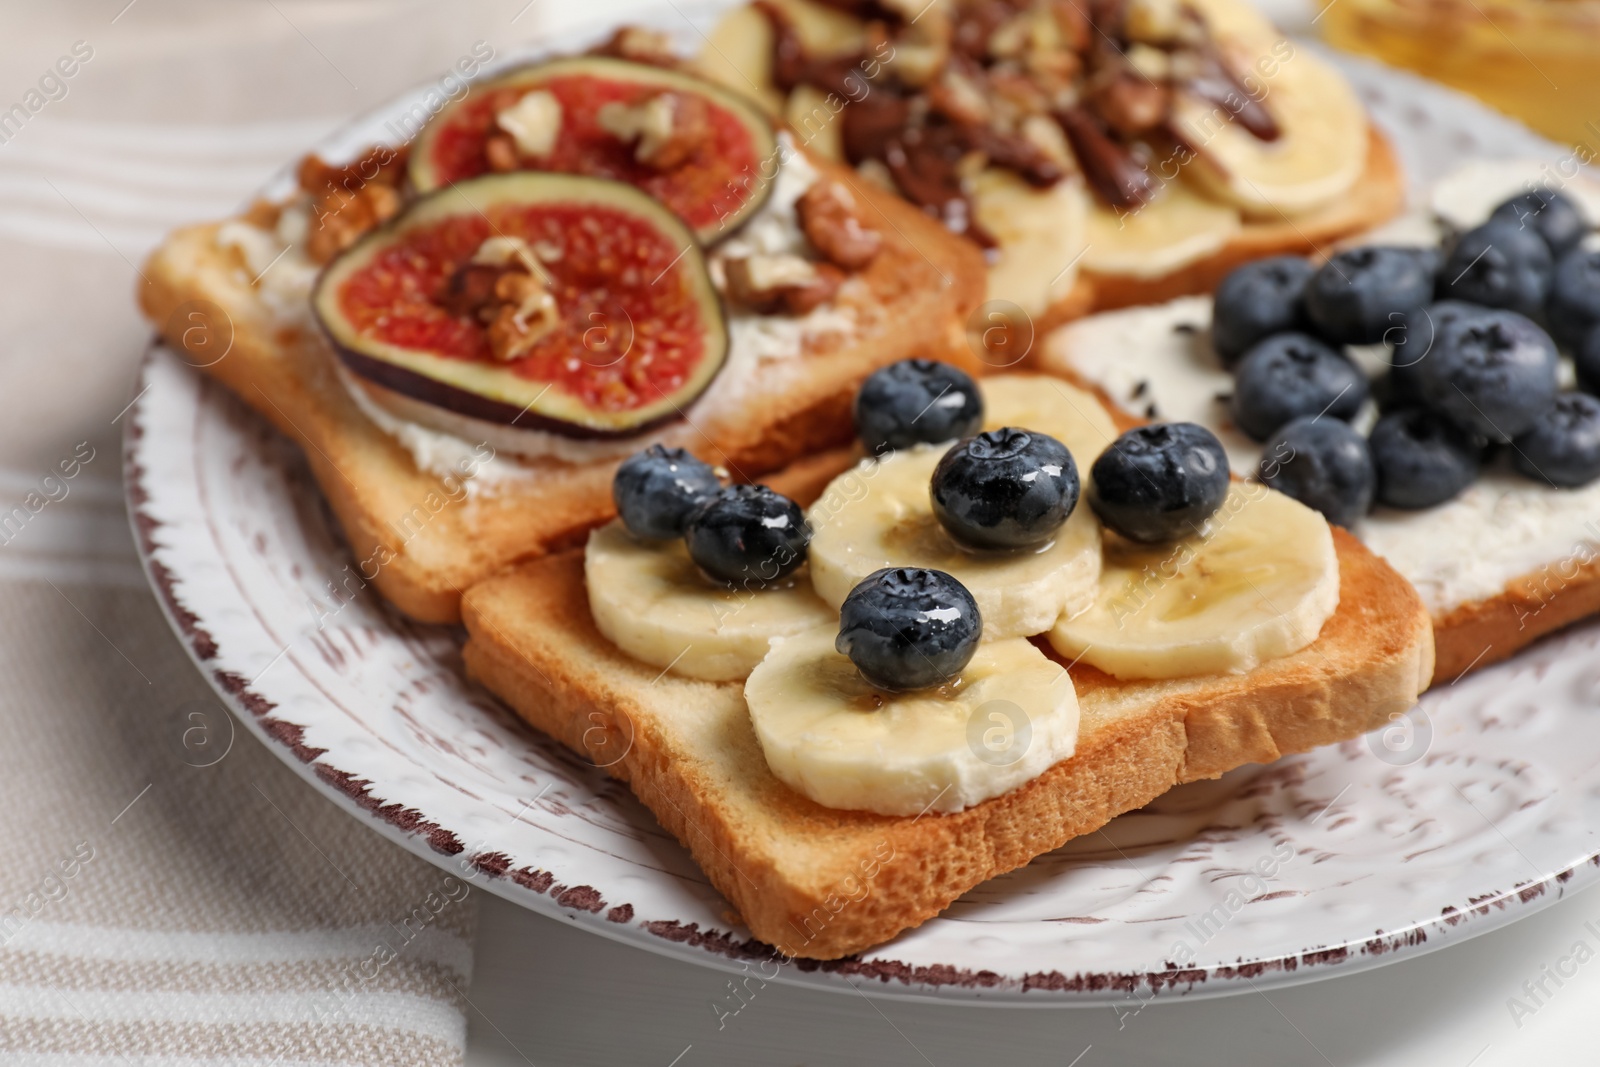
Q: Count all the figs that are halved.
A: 2